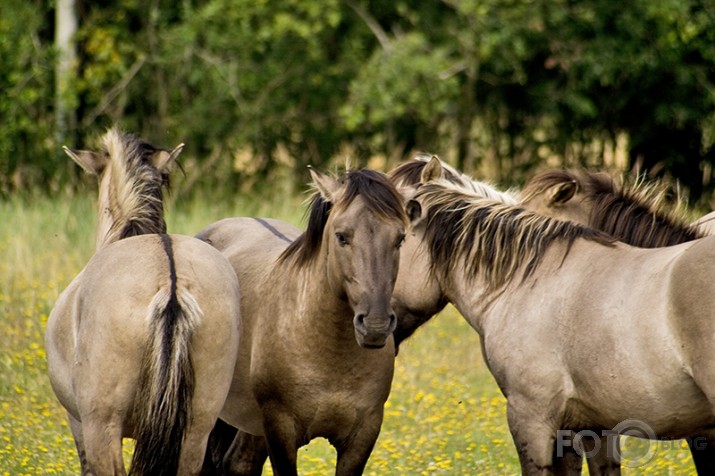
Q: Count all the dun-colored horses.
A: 5